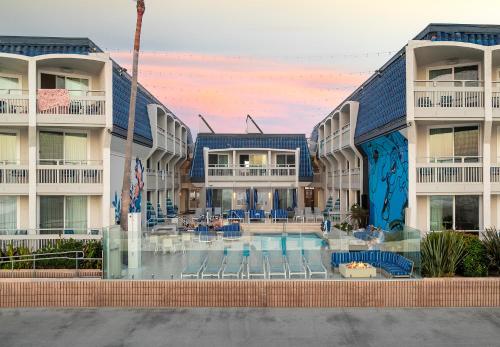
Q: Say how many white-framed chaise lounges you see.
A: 7